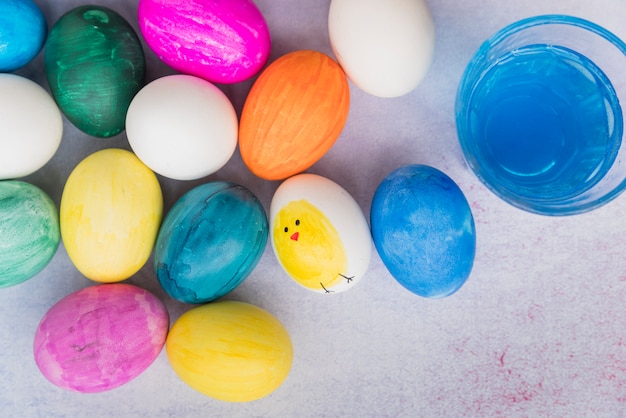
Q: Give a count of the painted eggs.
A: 11